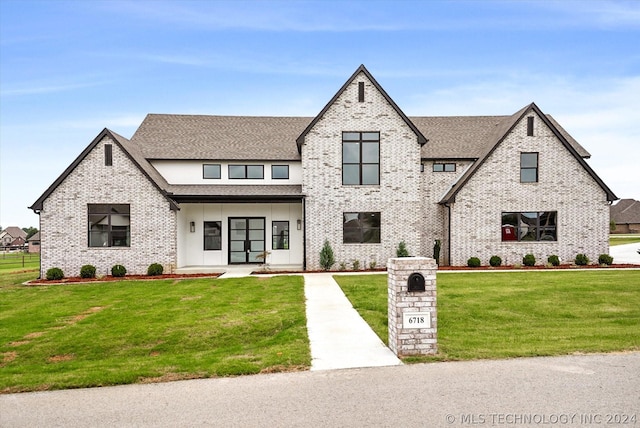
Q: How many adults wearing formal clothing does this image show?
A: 0